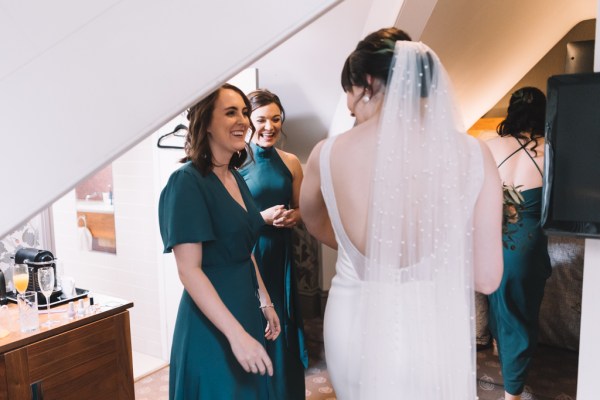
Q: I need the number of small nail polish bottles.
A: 3